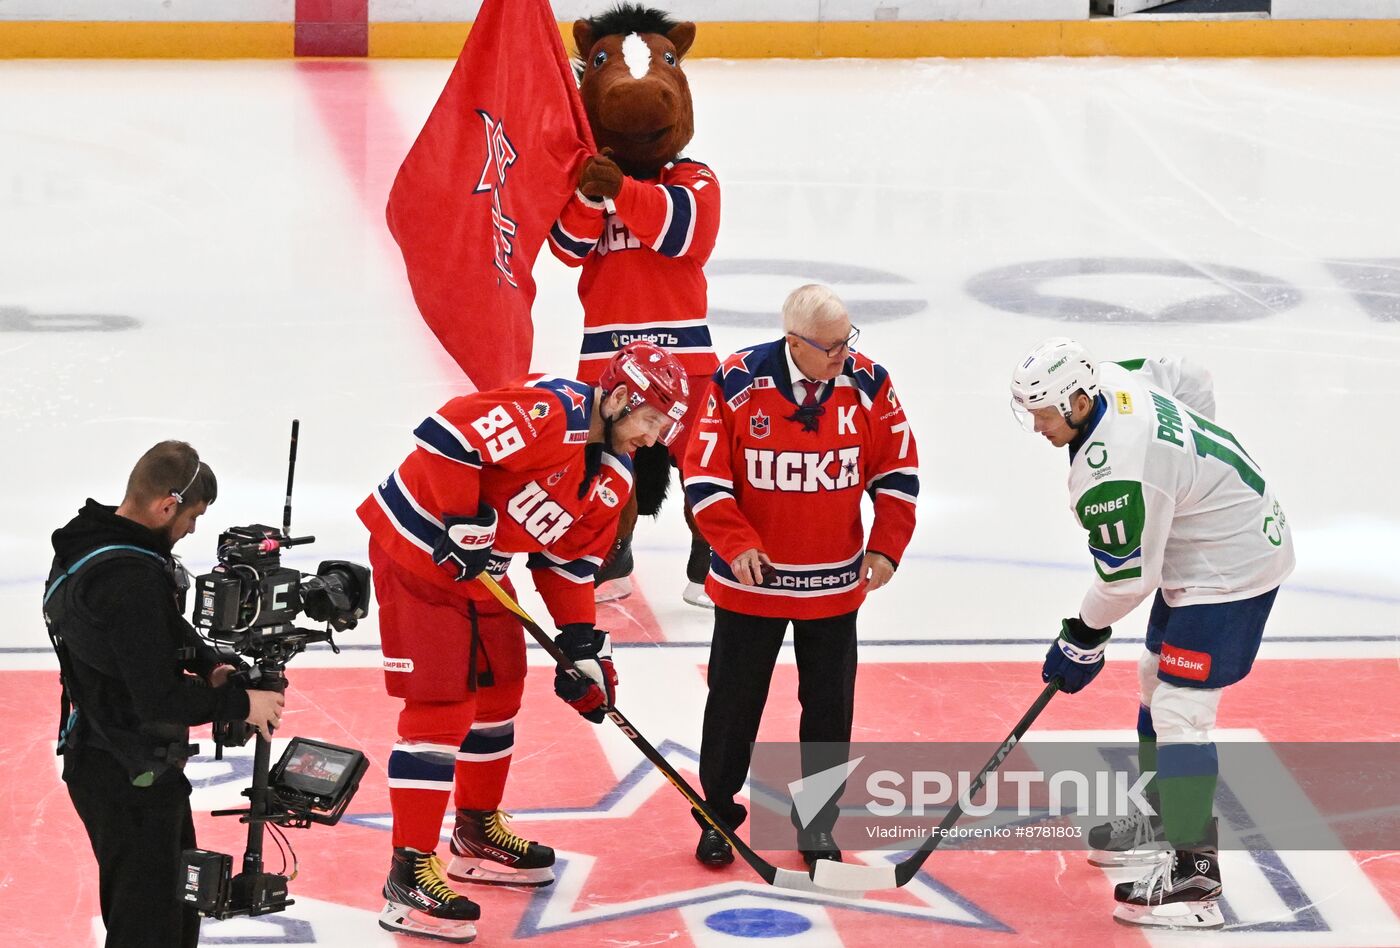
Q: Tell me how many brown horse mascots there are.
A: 1